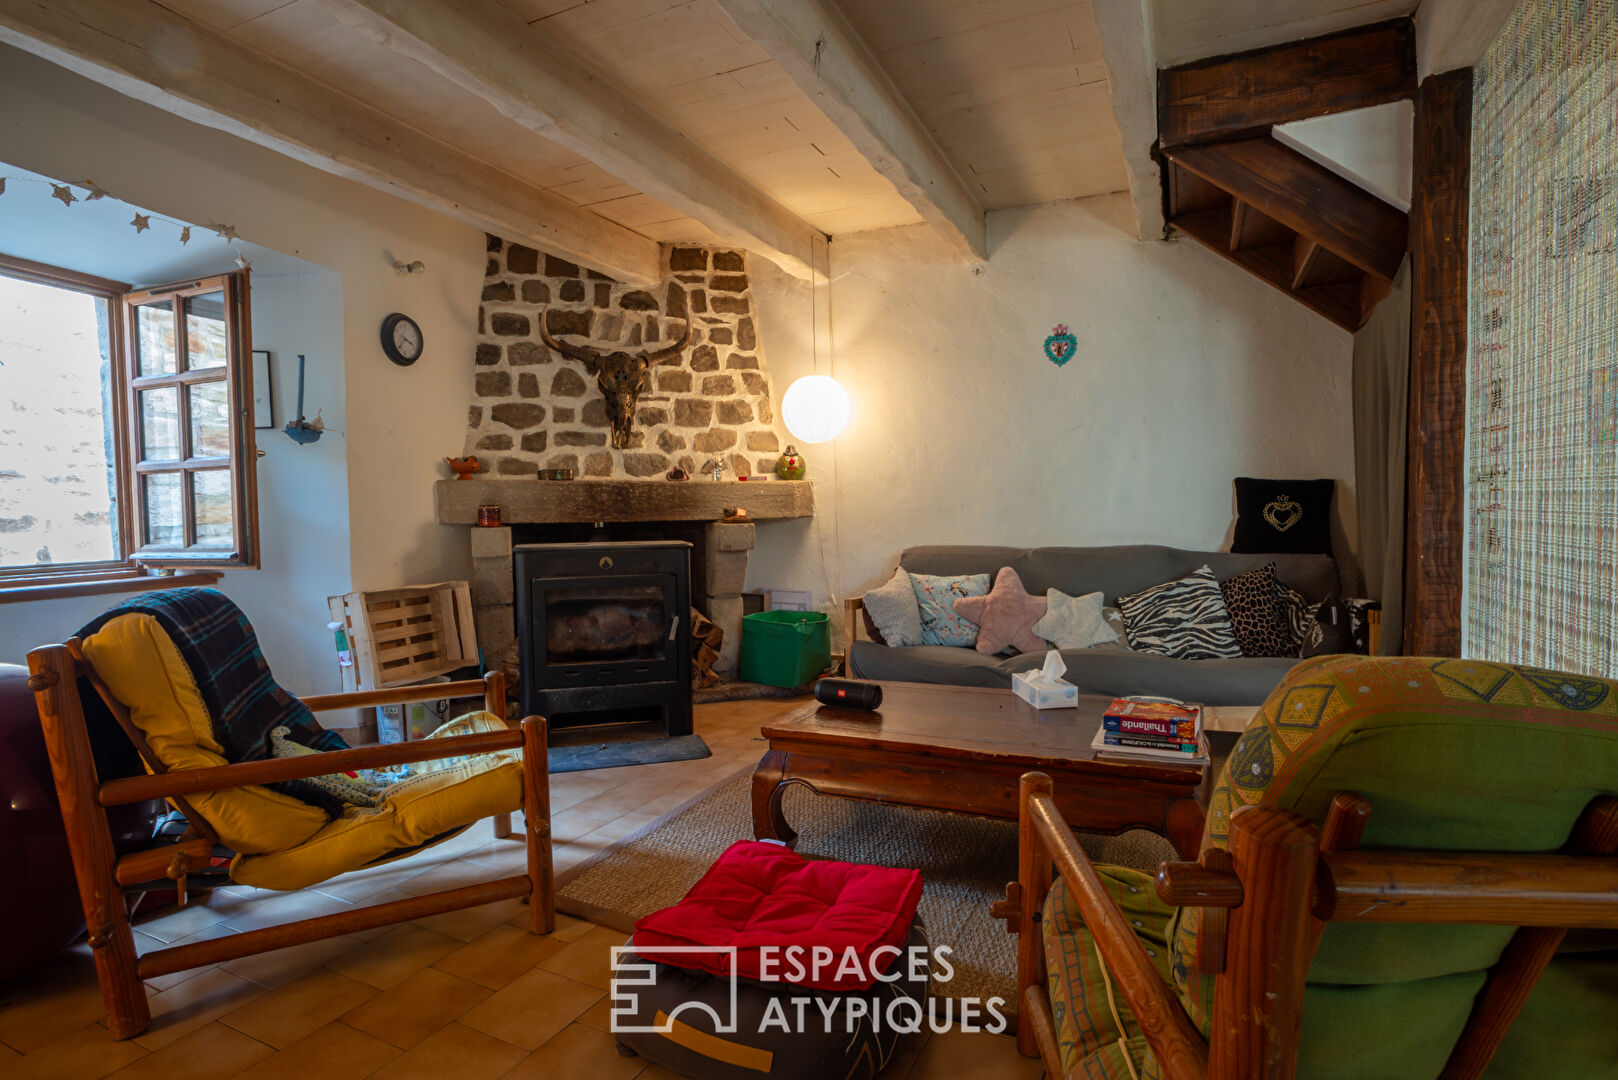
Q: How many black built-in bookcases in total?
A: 0